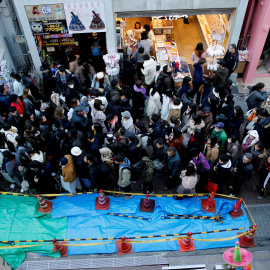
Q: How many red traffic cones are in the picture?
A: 9